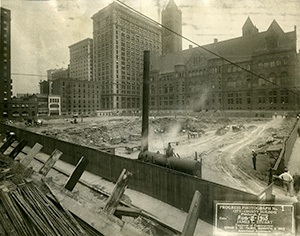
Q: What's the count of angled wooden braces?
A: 7